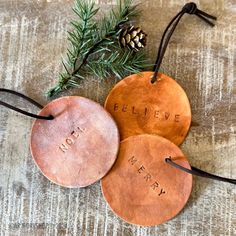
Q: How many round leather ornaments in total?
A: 3